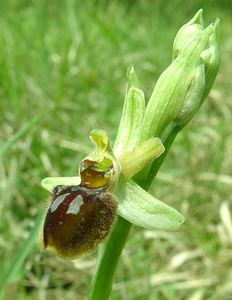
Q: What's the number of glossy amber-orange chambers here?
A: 1